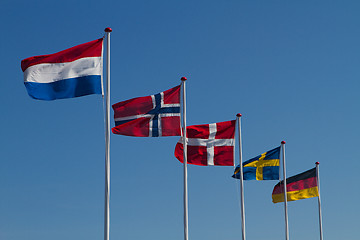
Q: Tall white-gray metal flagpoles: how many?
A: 5